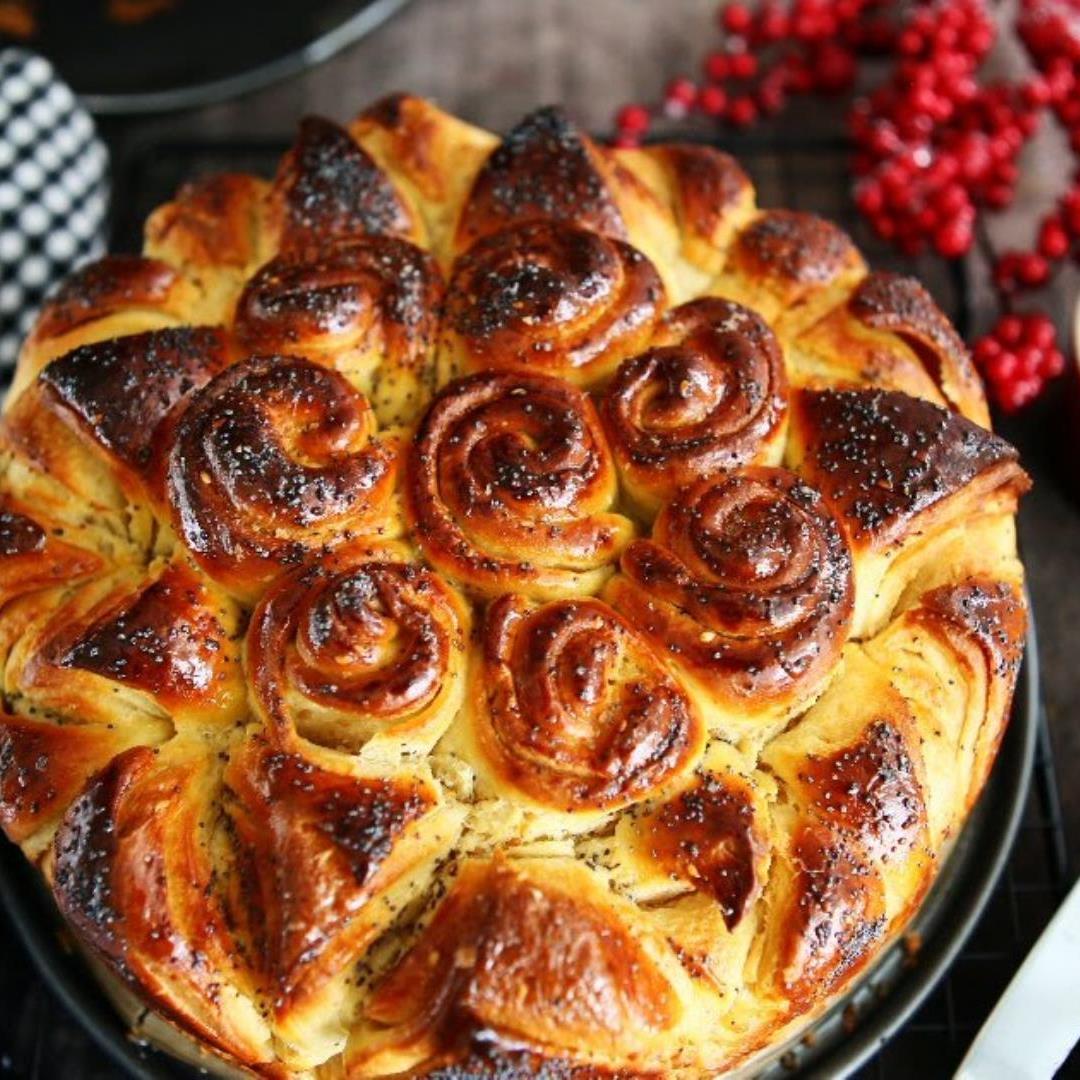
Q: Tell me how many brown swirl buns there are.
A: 8